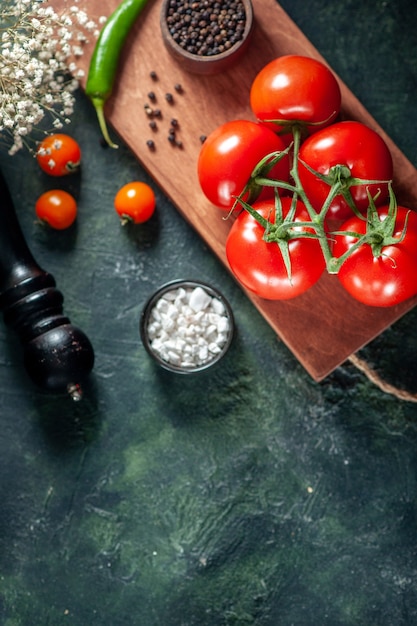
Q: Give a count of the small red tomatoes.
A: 3